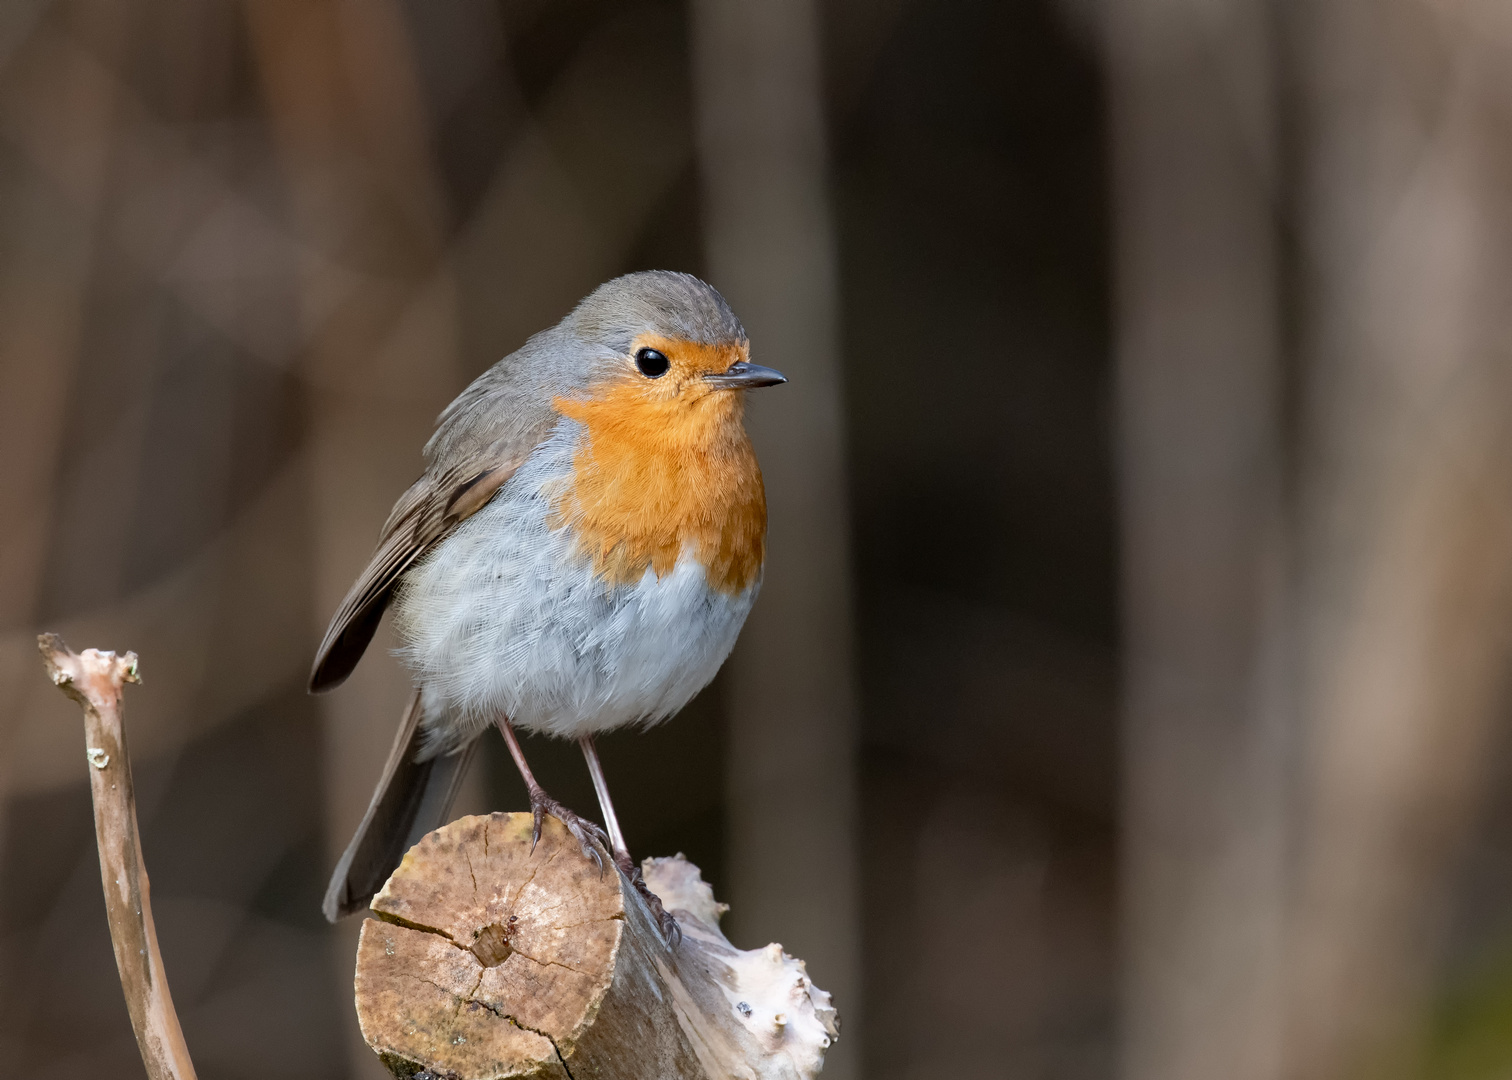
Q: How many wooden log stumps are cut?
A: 1